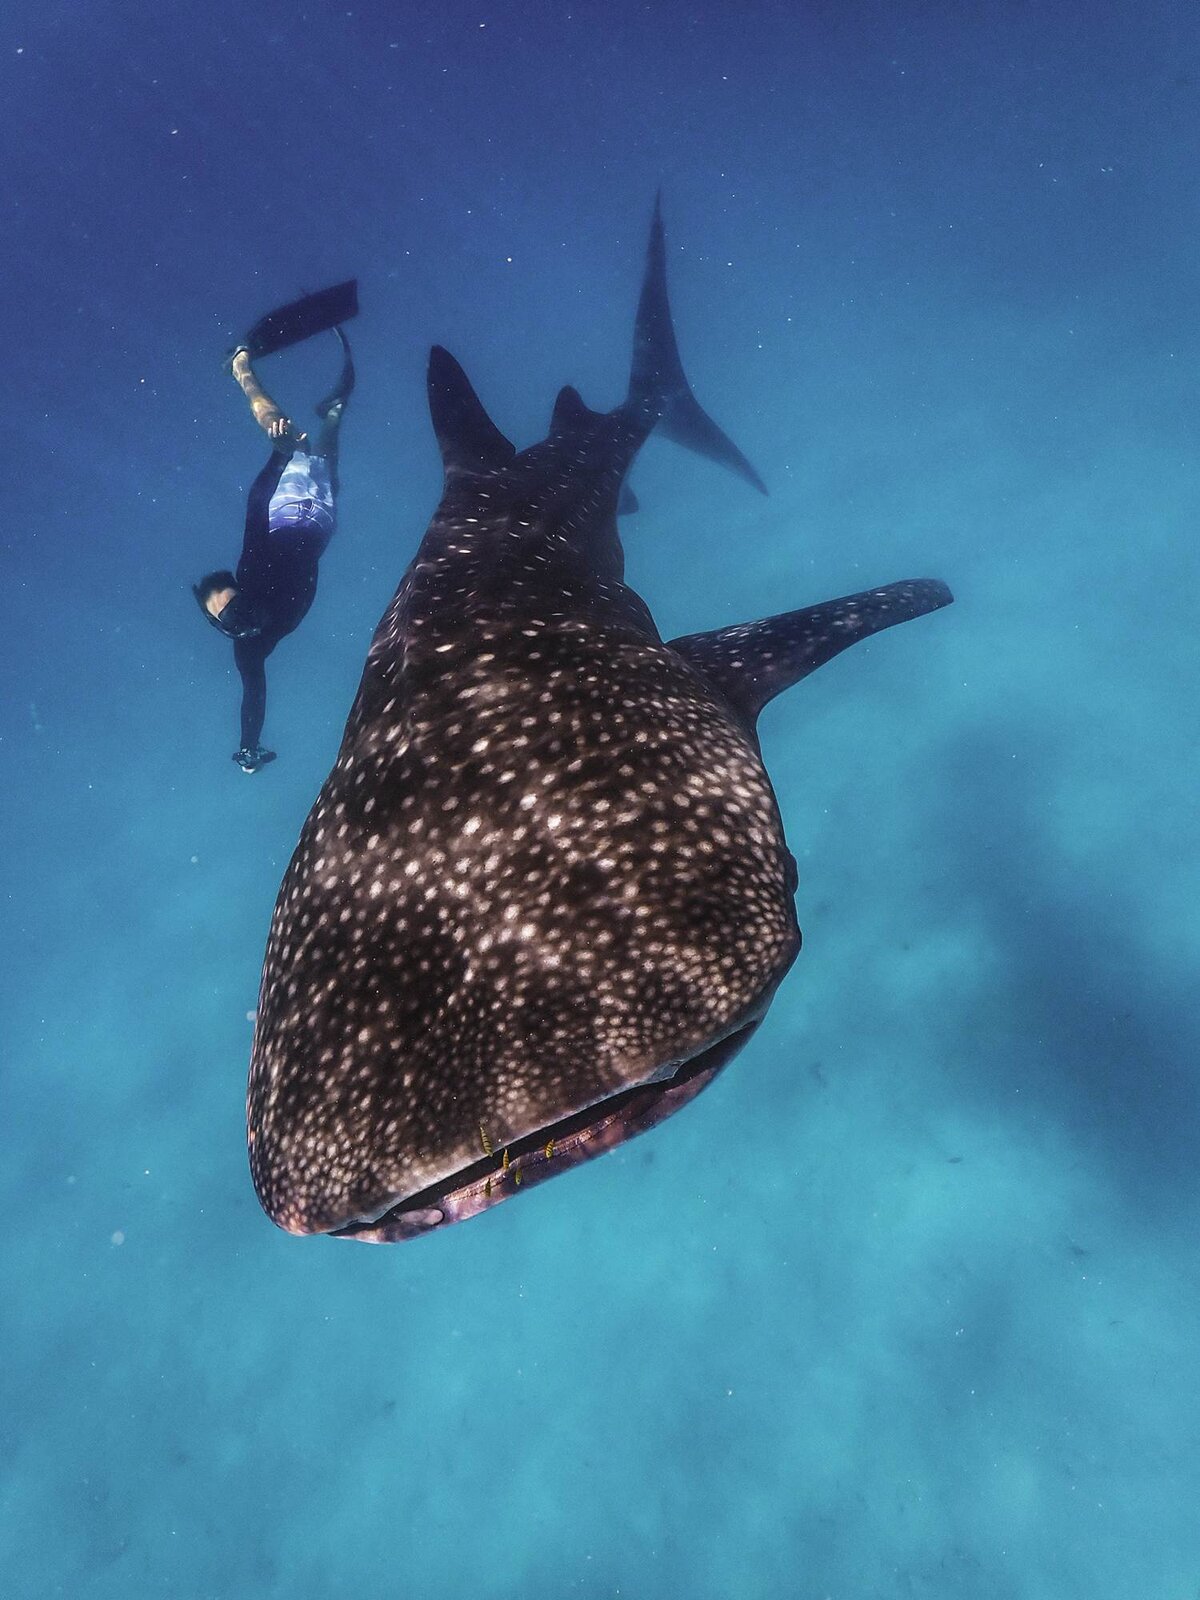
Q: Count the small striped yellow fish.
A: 5